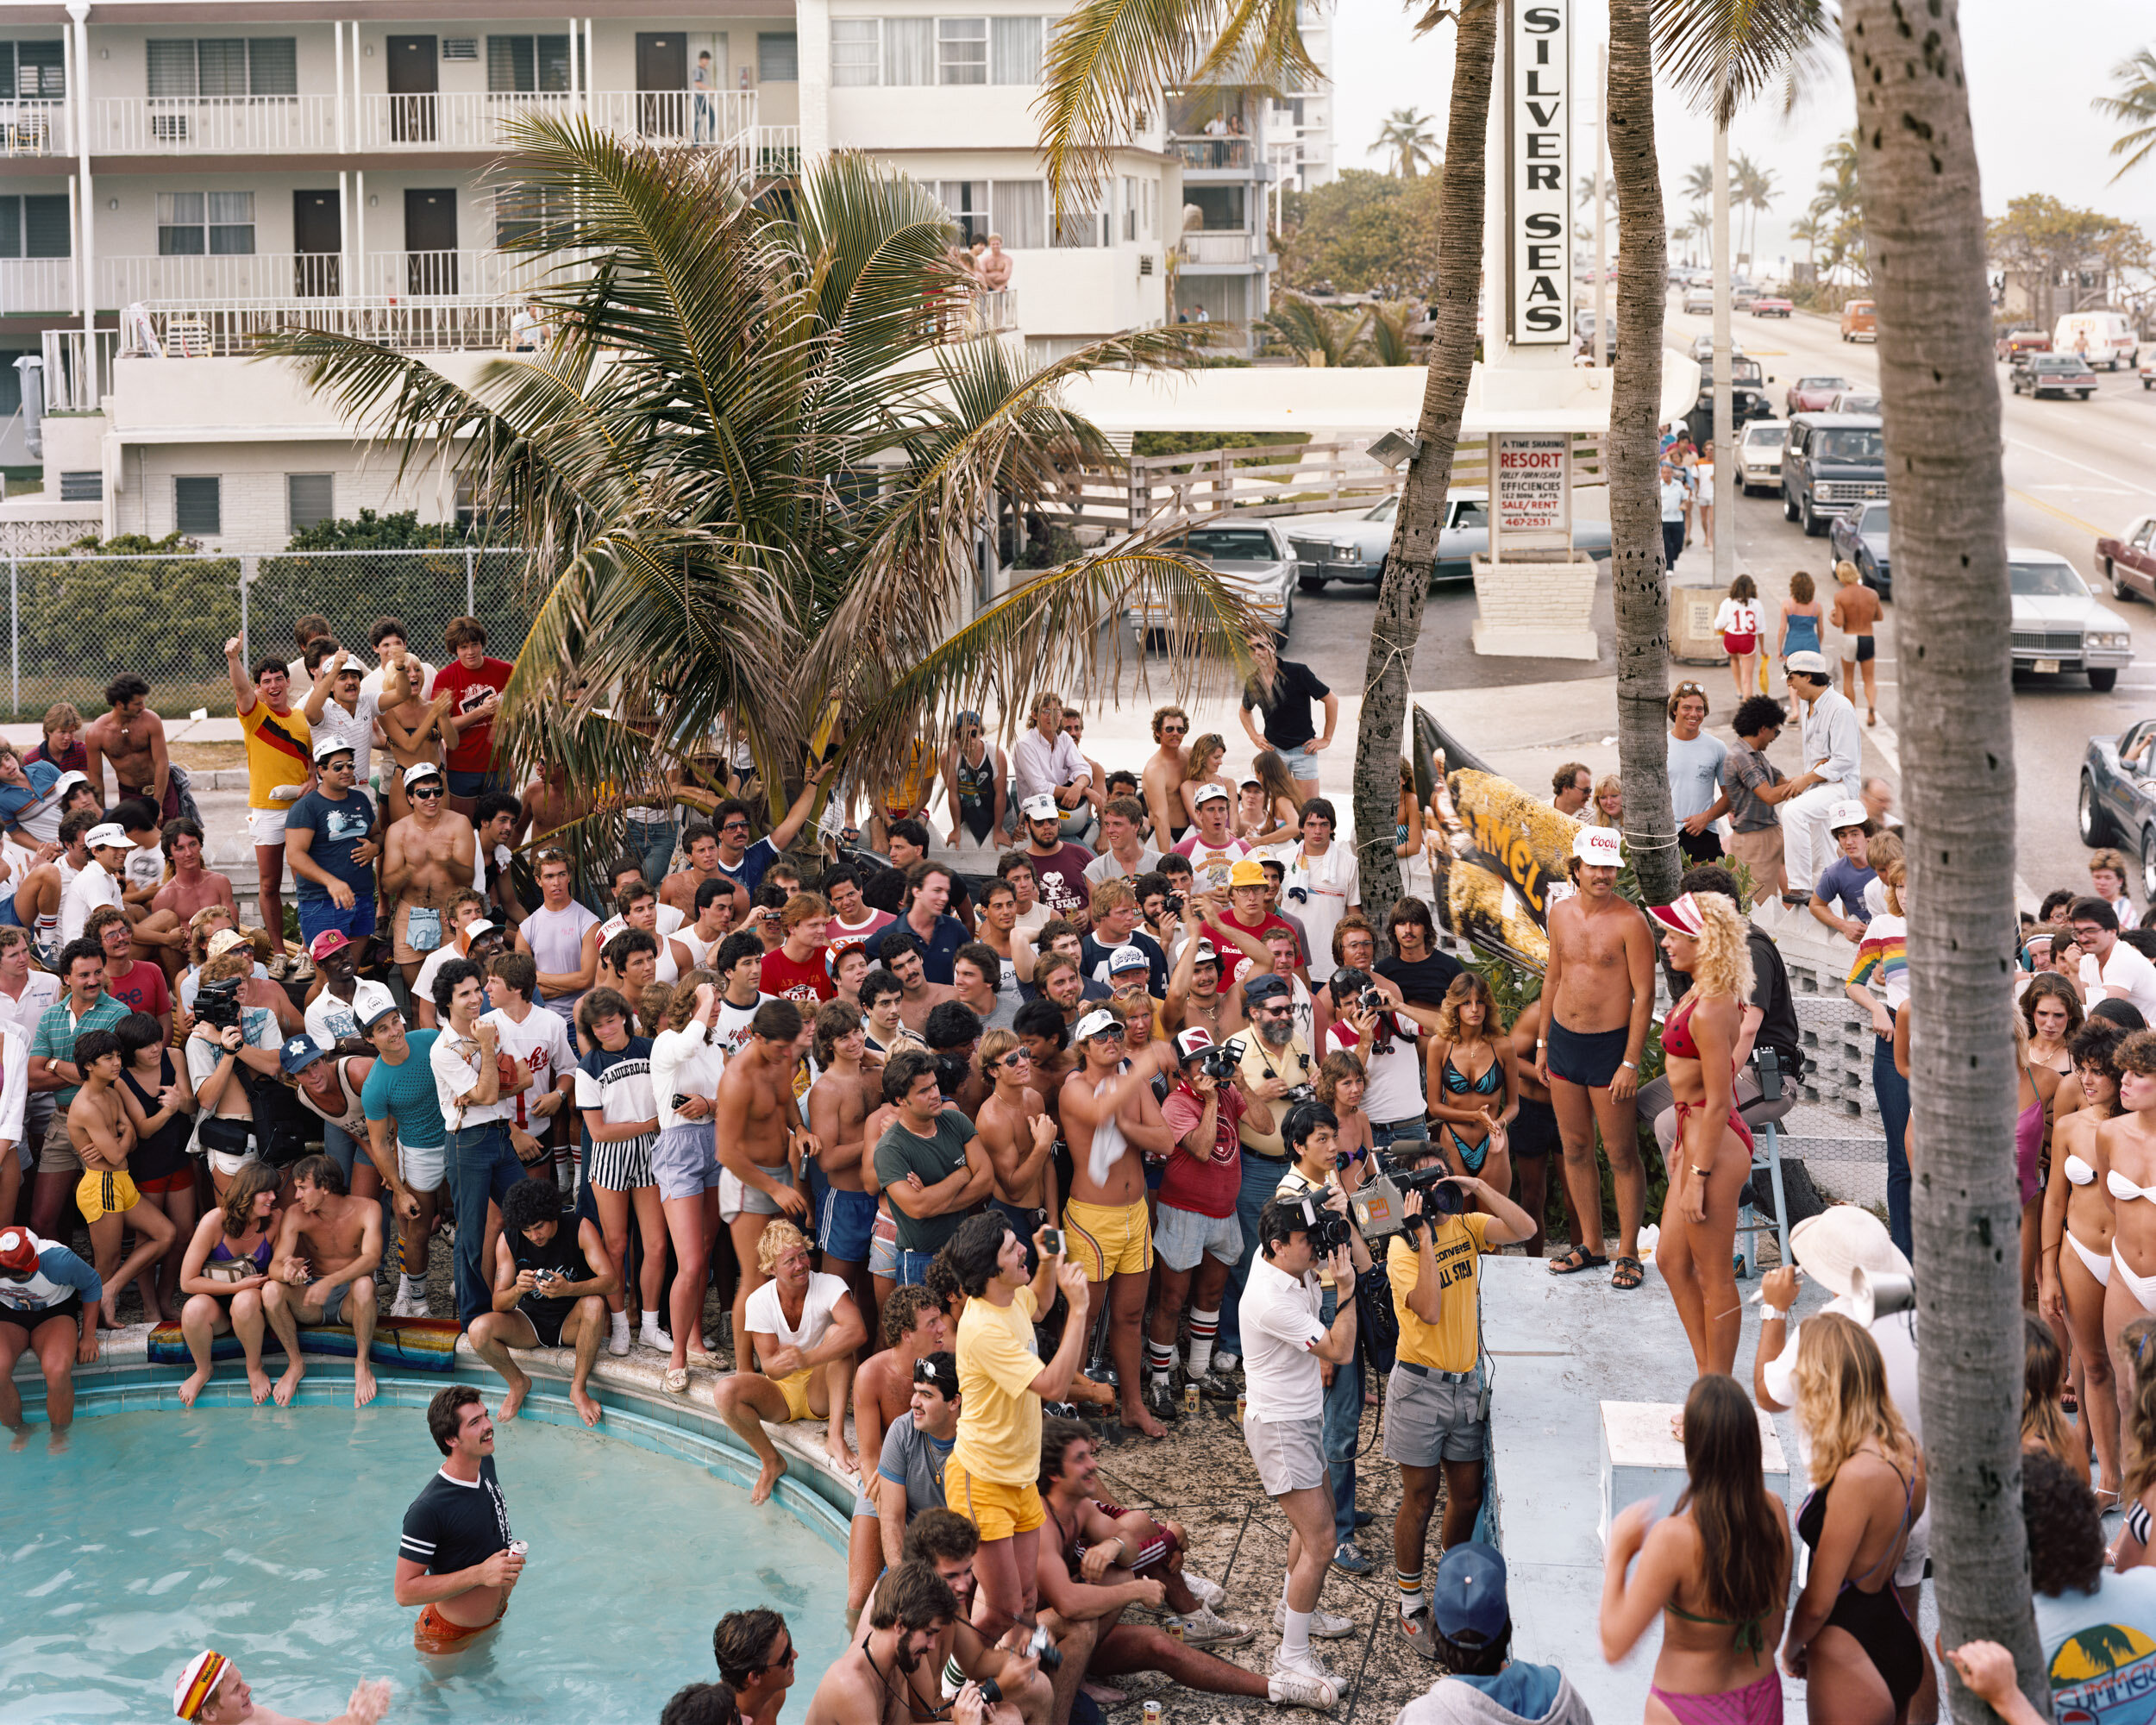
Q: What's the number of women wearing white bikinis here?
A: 2